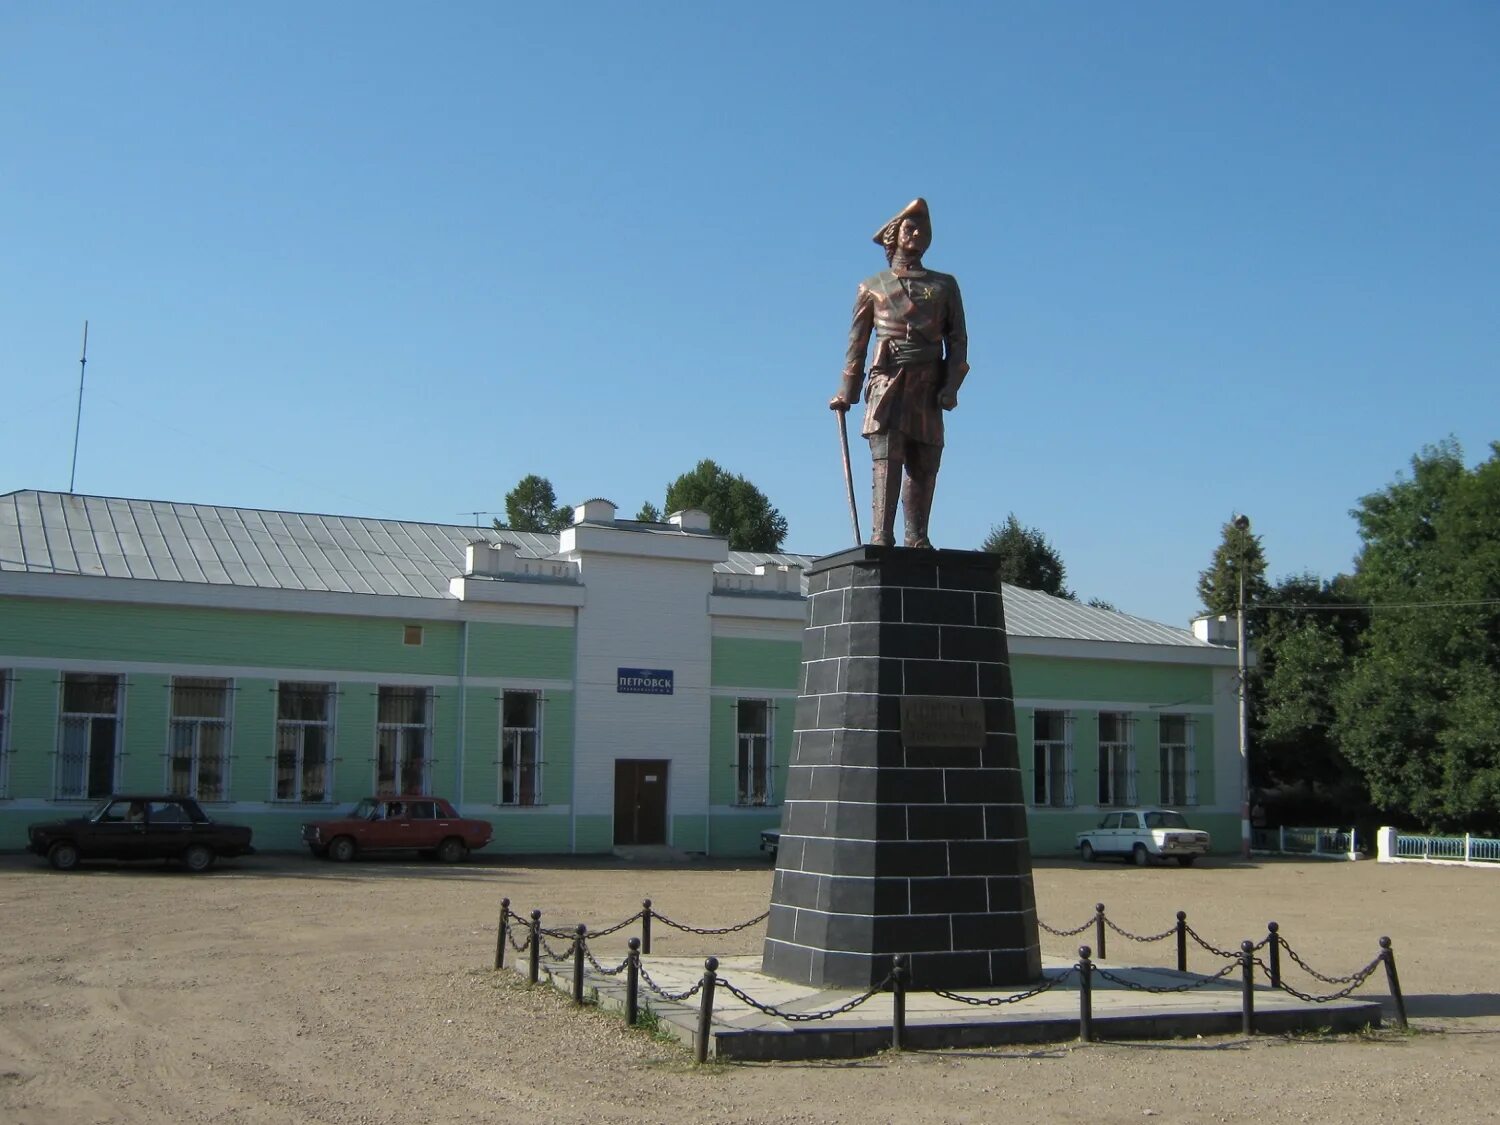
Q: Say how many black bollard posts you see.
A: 13